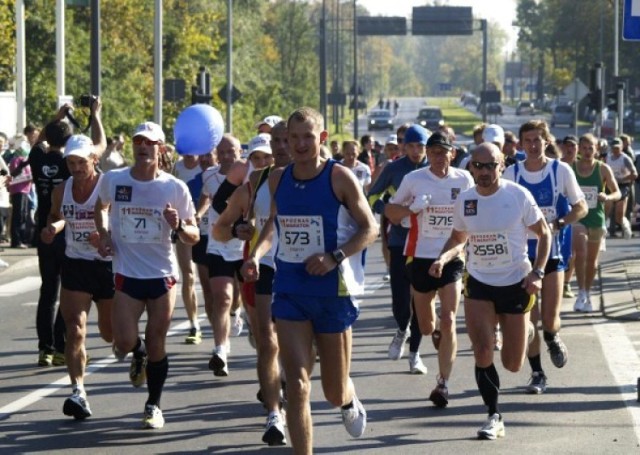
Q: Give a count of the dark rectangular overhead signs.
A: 2